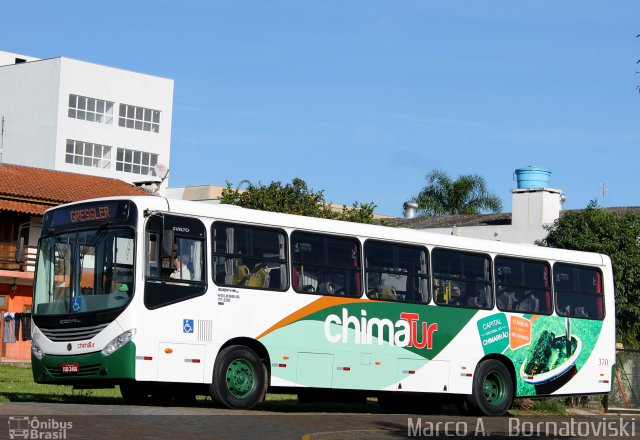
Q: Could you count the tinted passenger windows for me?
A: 6